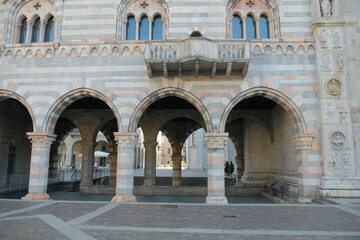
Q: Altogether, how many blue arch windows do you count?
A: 9